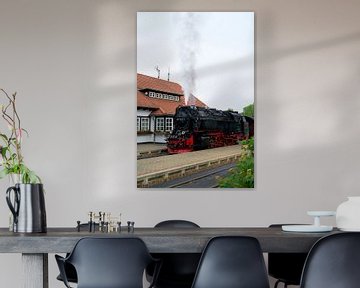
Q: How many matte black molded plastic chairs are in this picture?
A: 6